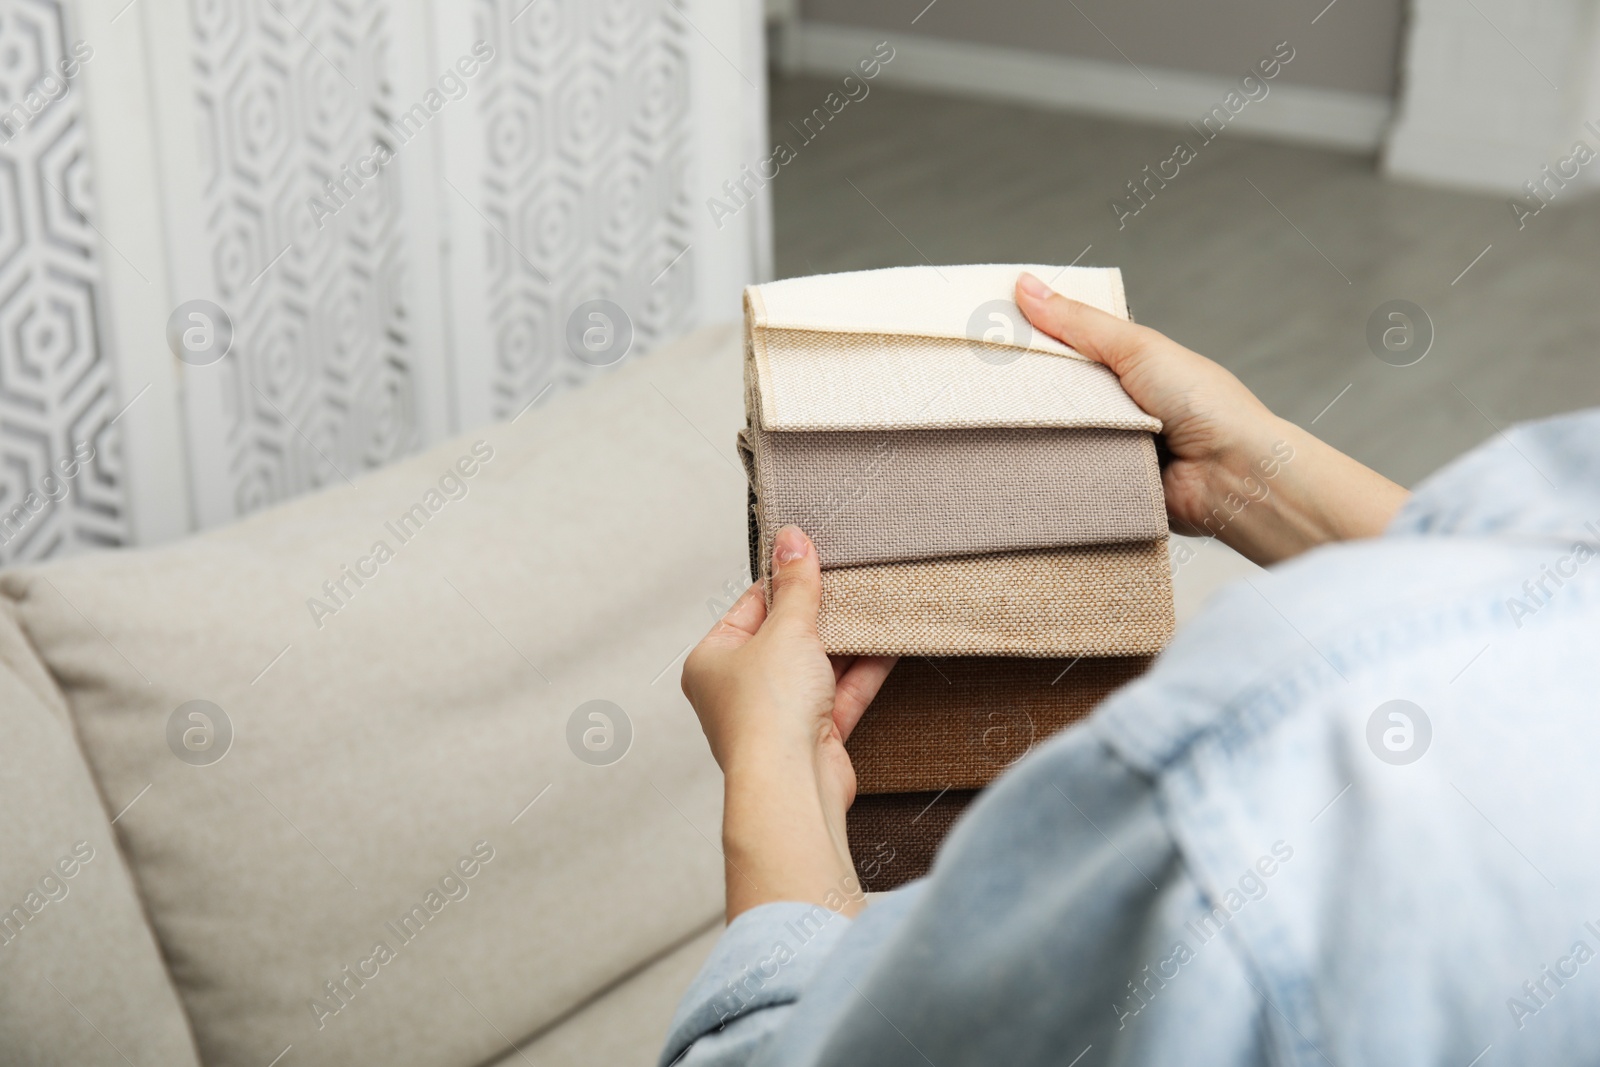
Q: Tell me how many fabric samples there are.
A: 6